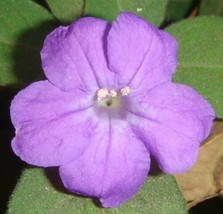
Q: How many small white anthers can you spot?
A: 3